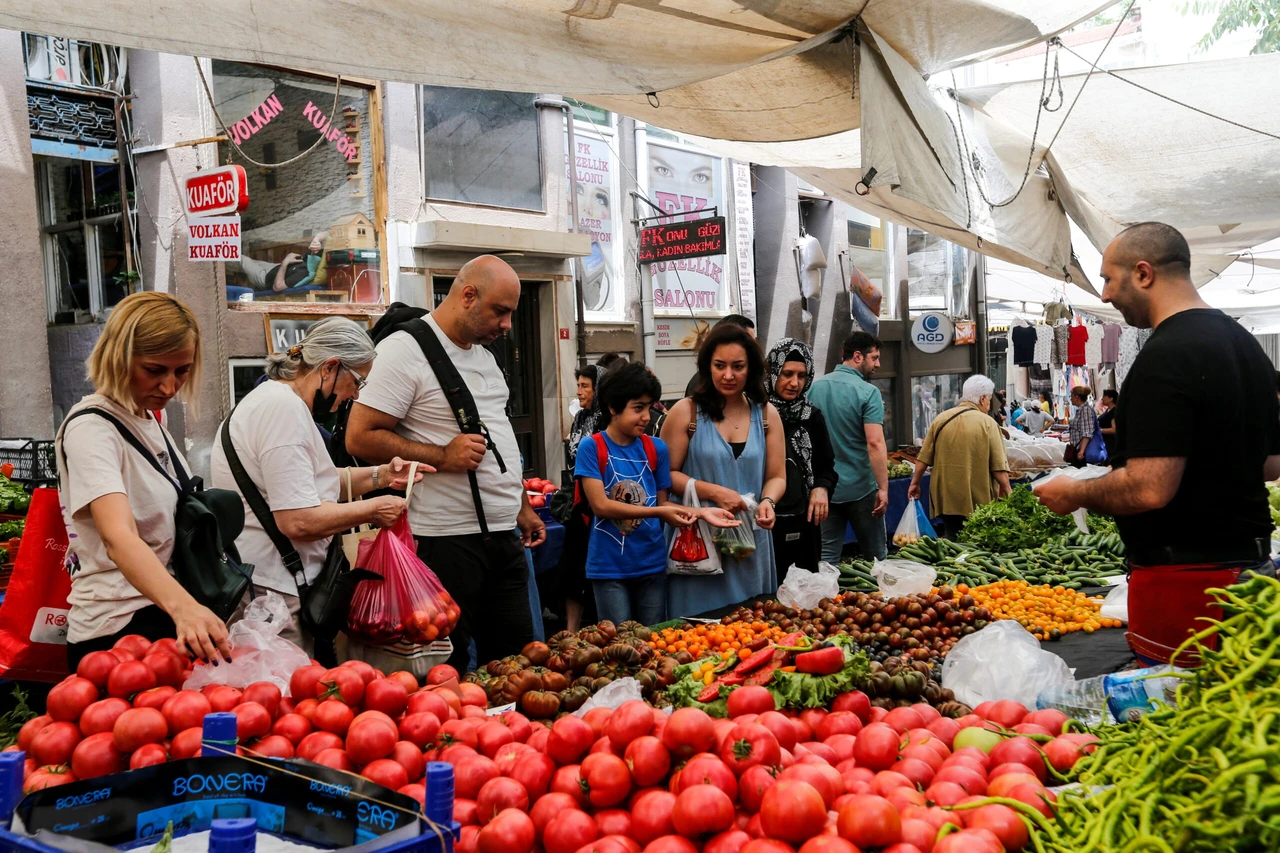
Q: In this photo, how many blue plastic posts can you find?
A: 4